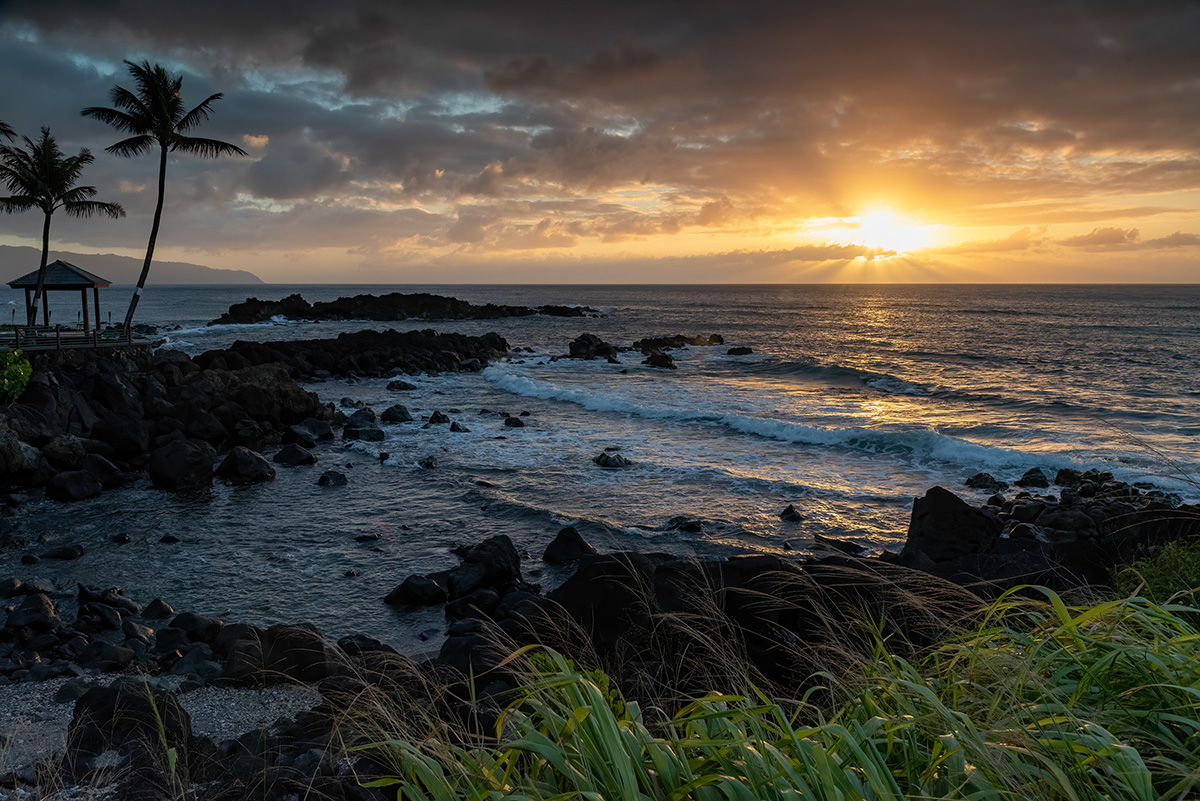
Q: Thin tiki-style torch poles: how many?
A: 4